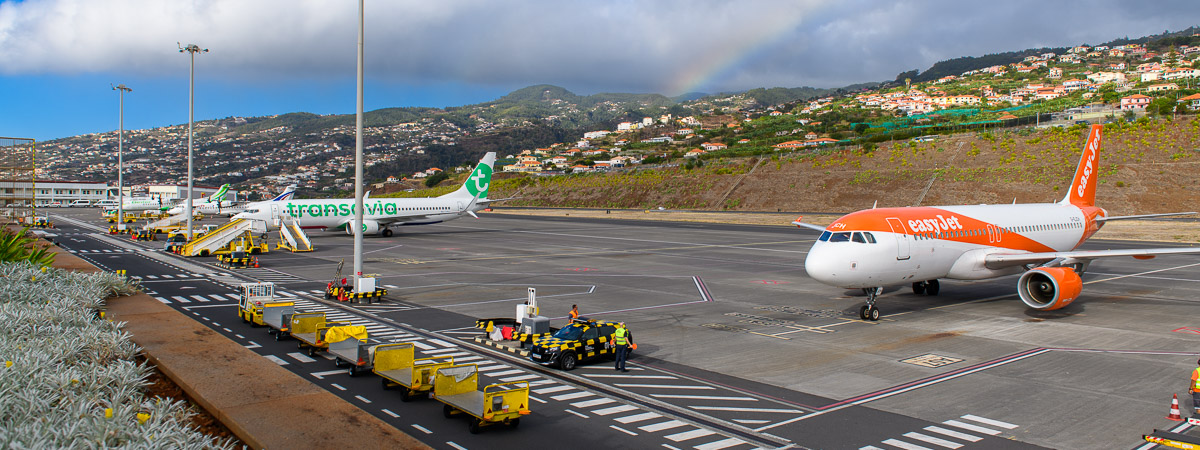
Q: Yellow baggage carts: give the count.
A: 3